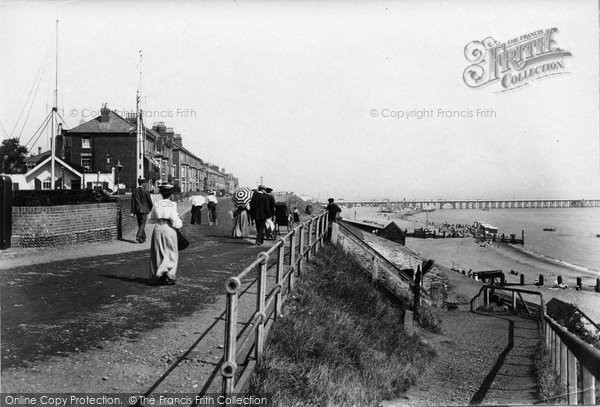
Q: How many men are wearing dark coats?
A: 4